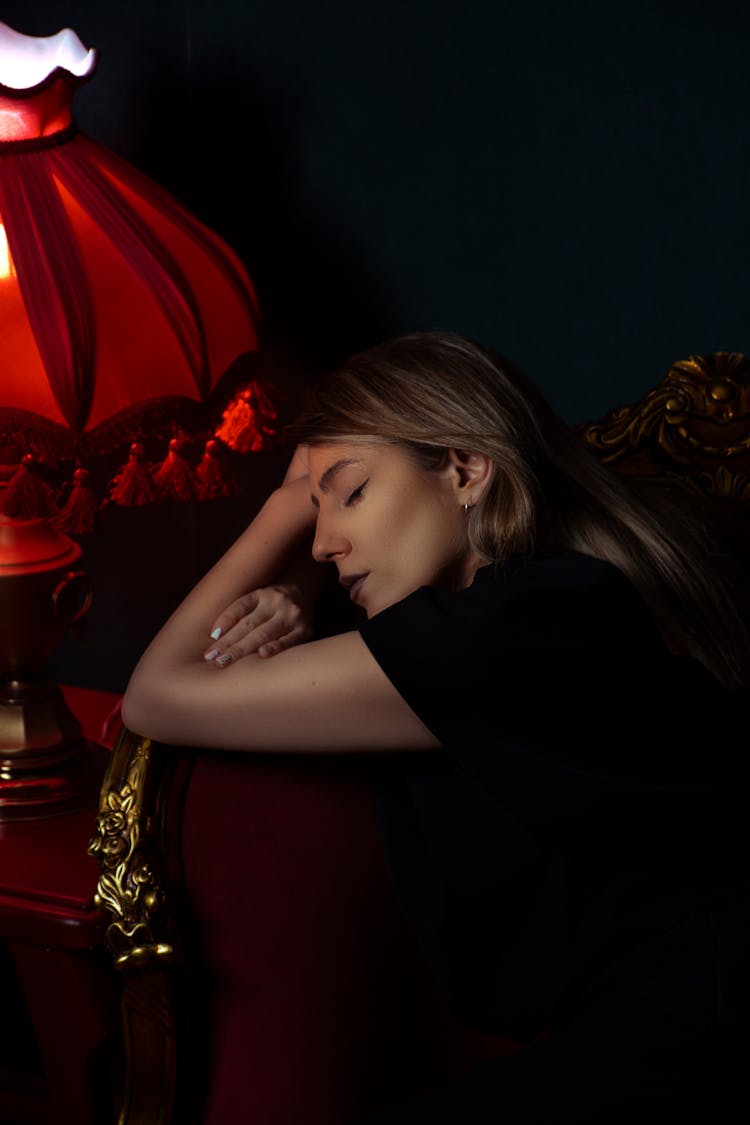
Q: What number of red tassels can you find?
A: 6